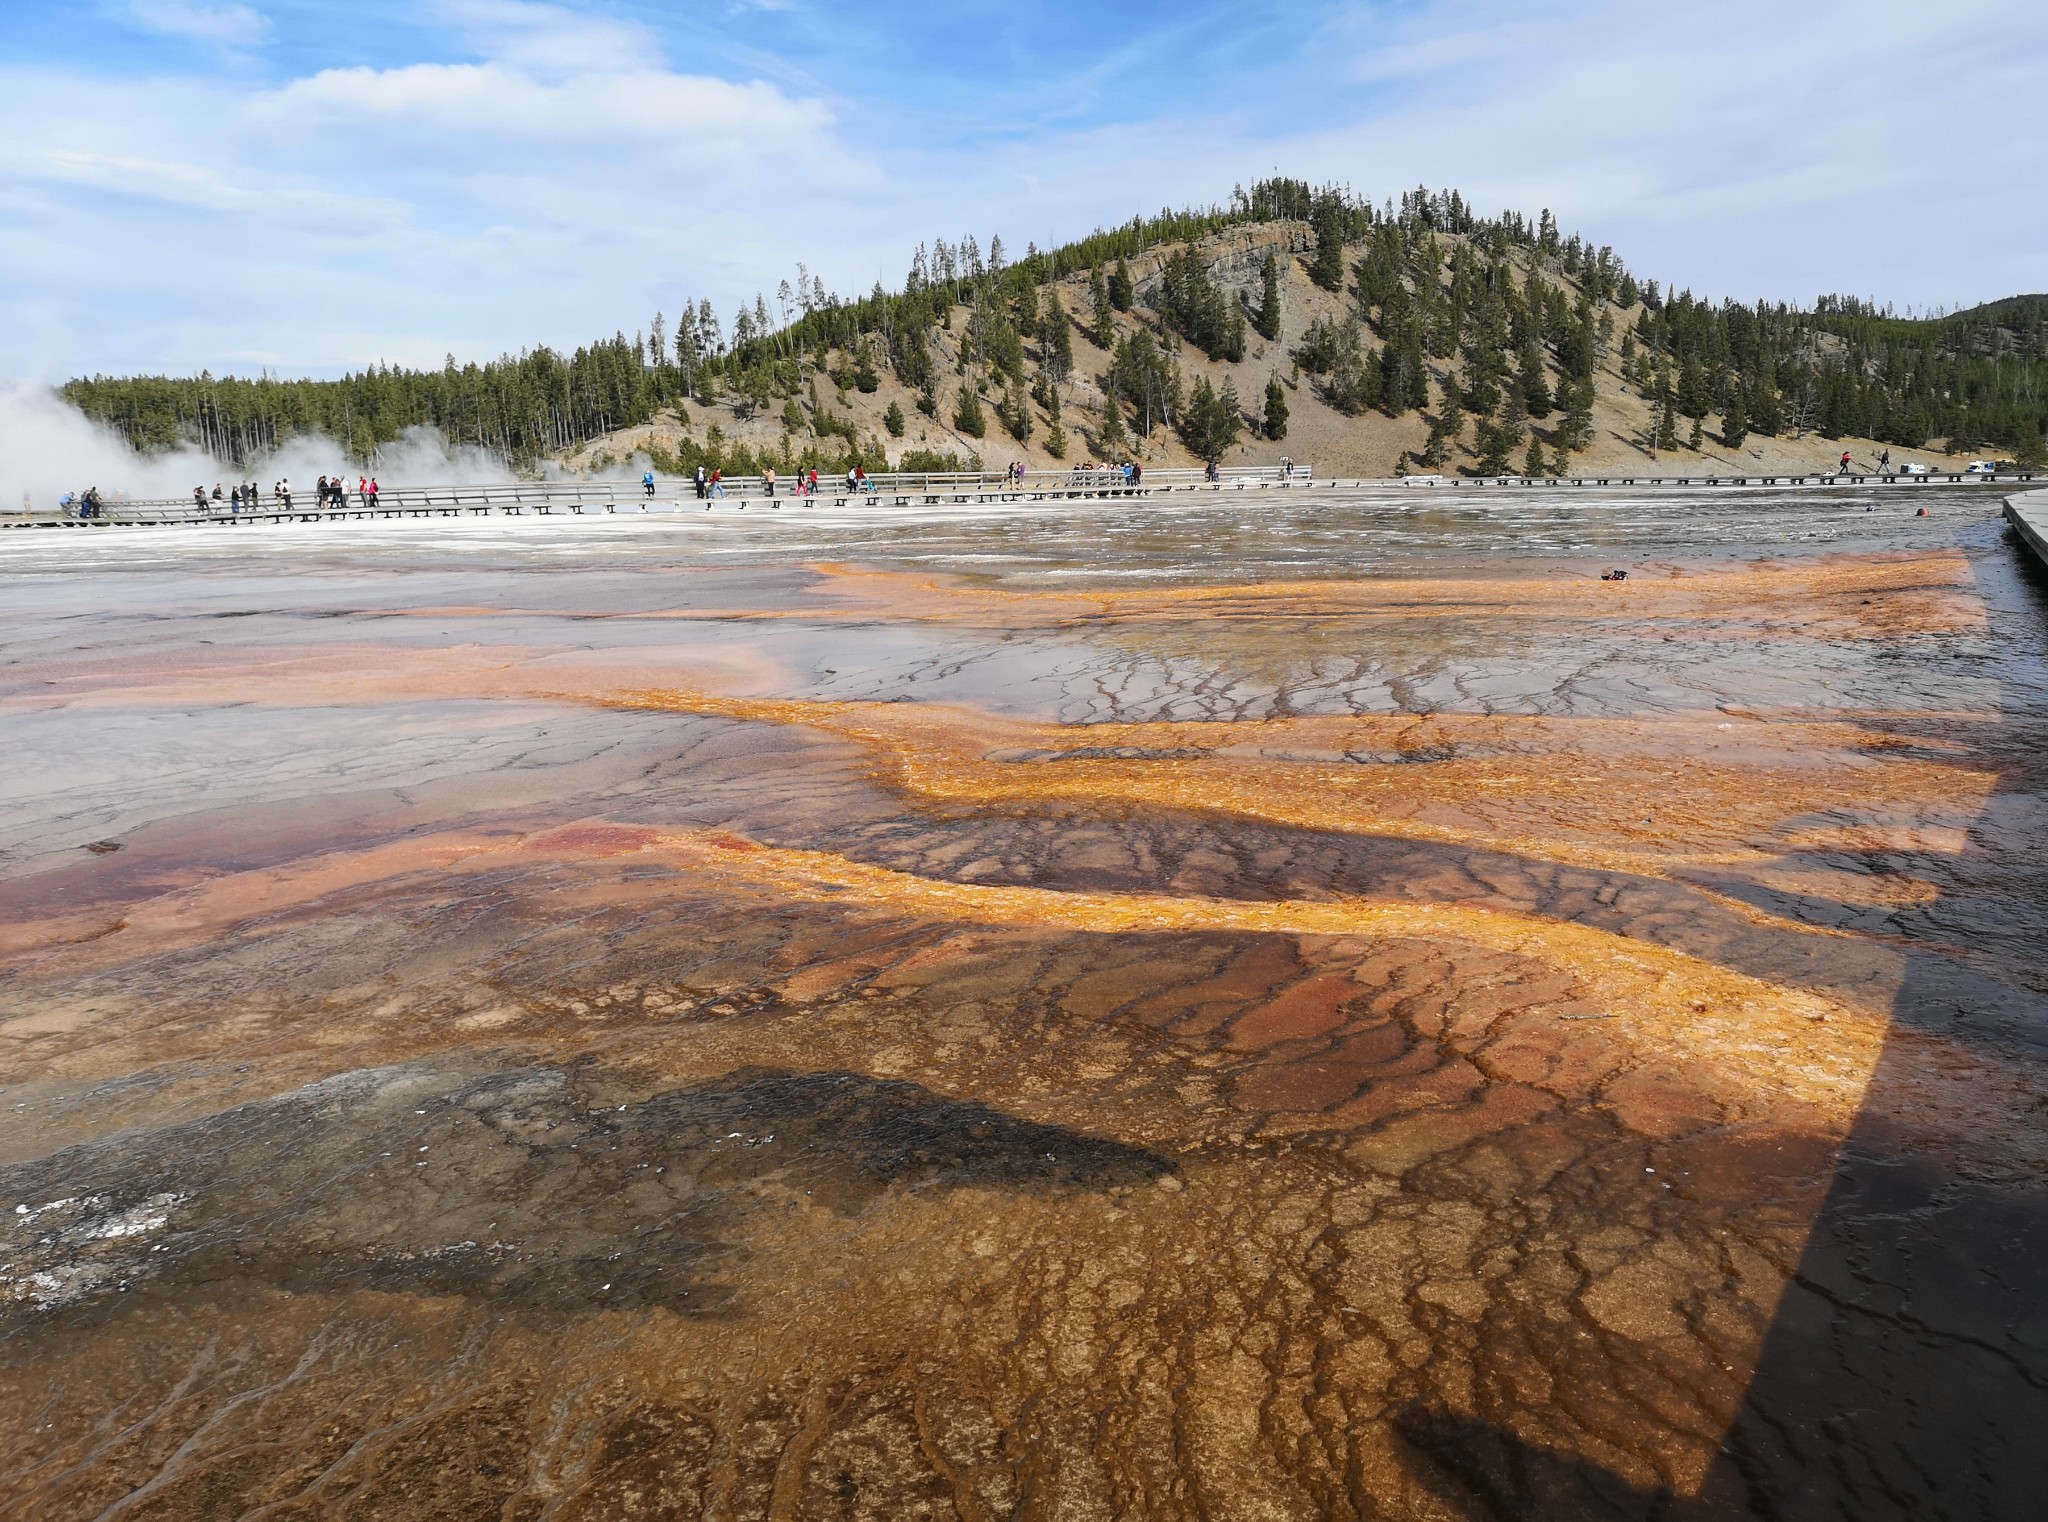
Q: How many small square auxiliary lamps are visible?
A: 0